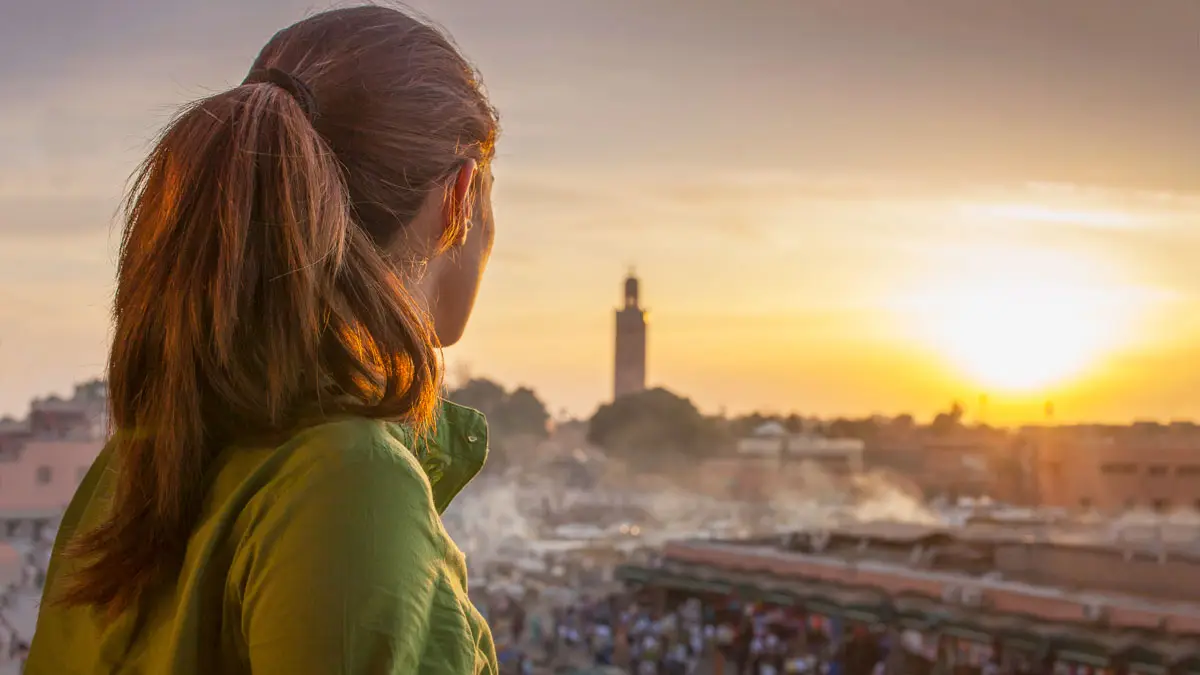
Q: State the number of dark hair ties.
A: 1